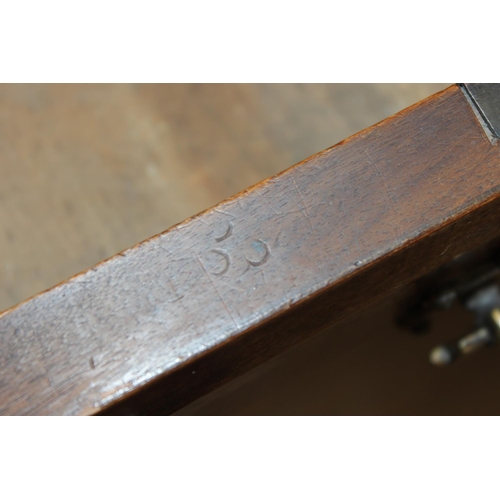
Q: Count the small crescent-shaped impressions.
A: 3